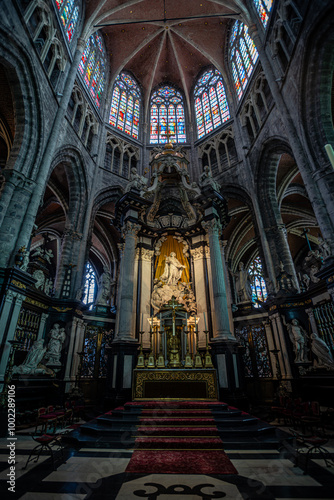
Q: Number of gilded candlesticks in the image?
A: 6